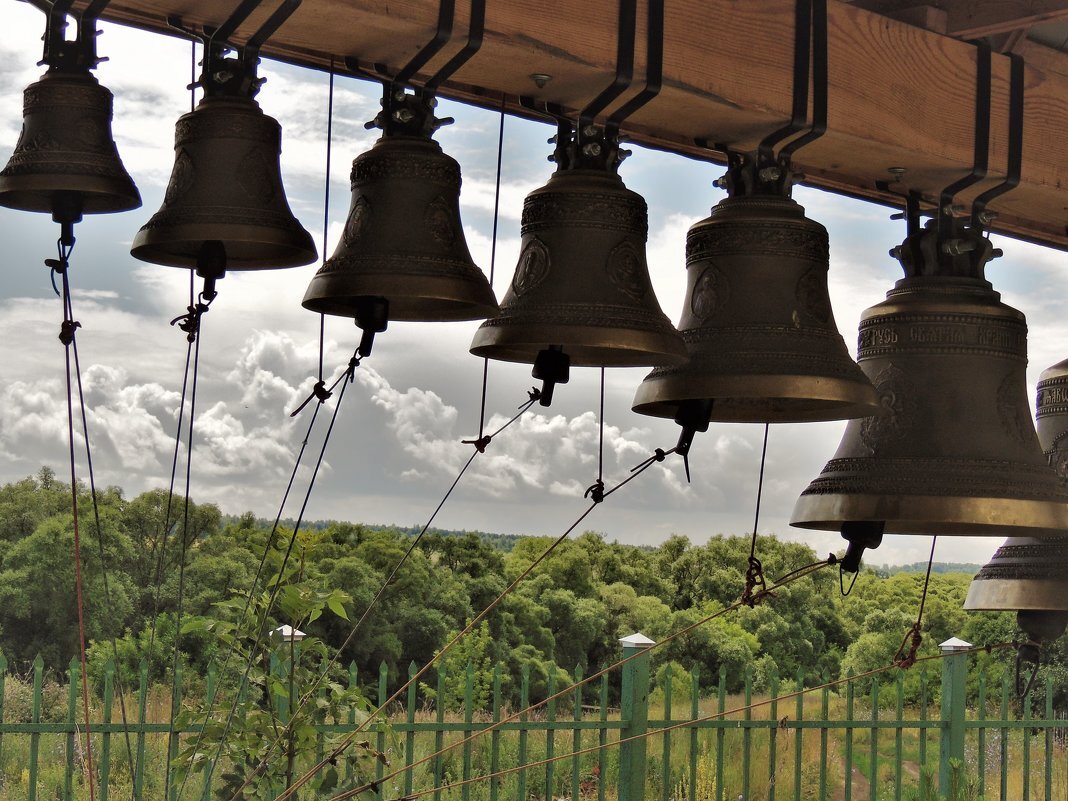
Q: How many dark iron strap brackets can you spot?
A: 12